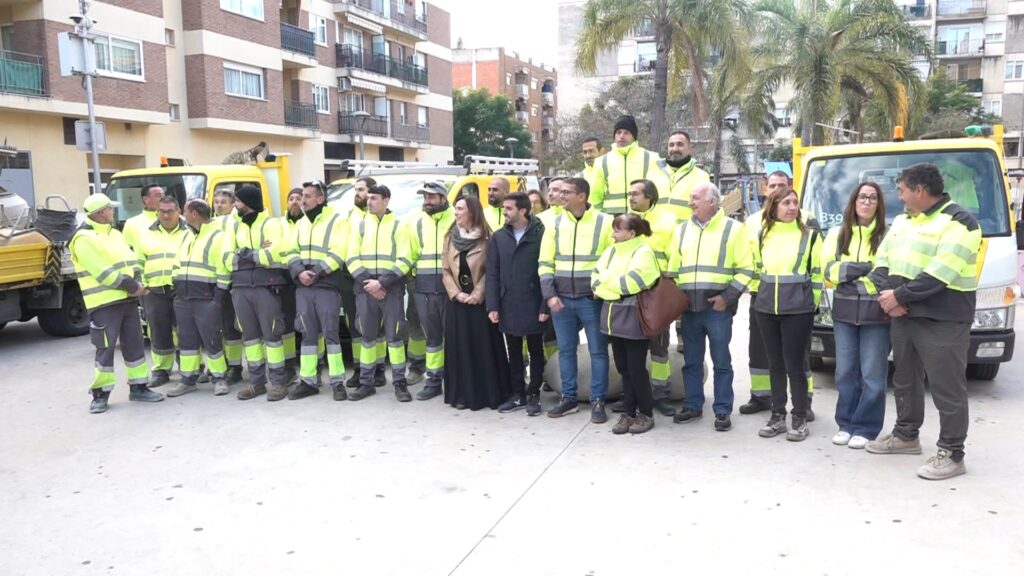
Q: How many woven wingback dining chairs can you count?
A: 0